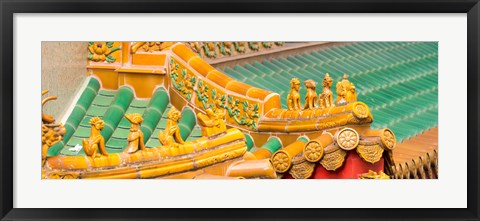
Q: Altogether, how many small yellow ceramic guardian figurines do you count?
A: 8